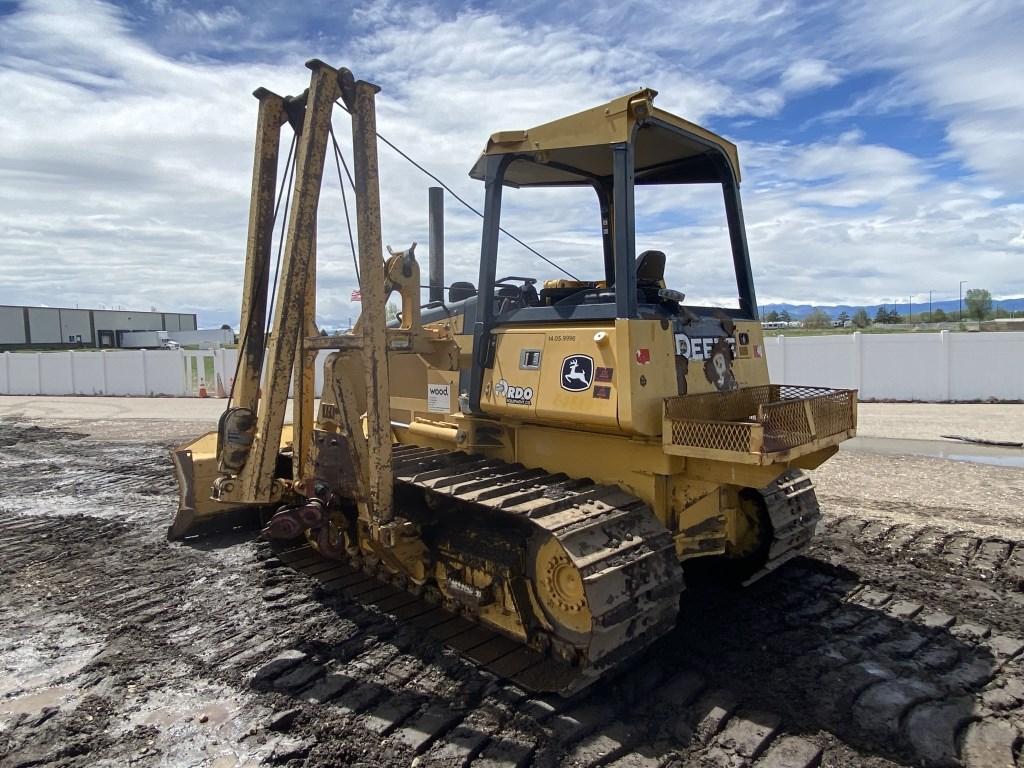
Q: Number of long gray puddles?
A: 1